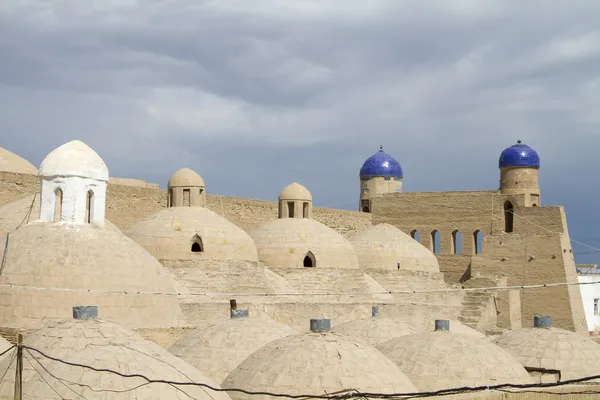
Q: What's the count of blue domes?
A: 2